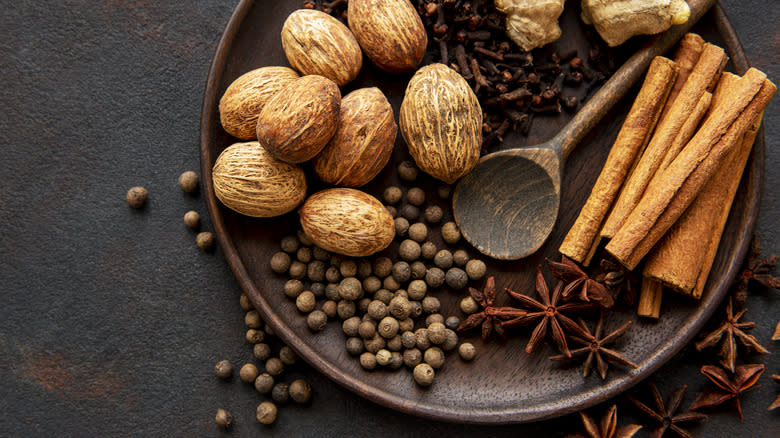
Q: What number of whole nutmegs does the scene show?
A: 8